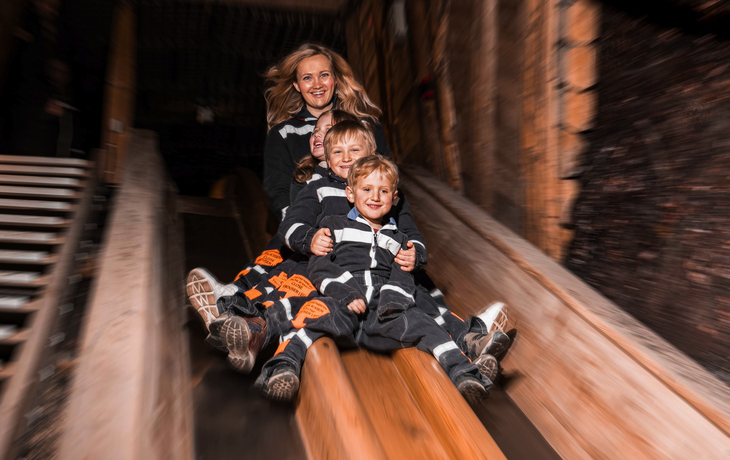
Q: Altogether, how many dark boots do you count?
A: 6